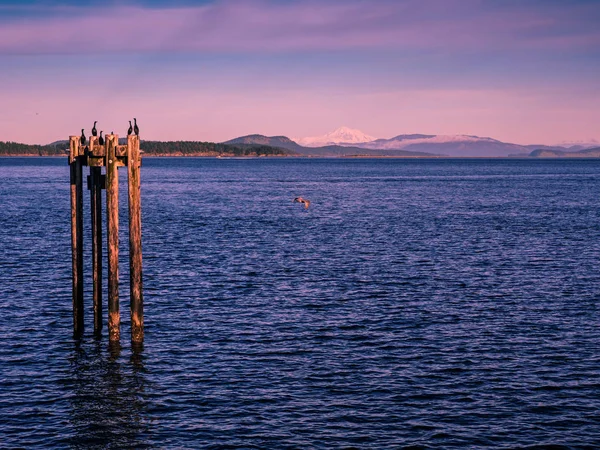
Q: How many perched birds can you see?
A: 5